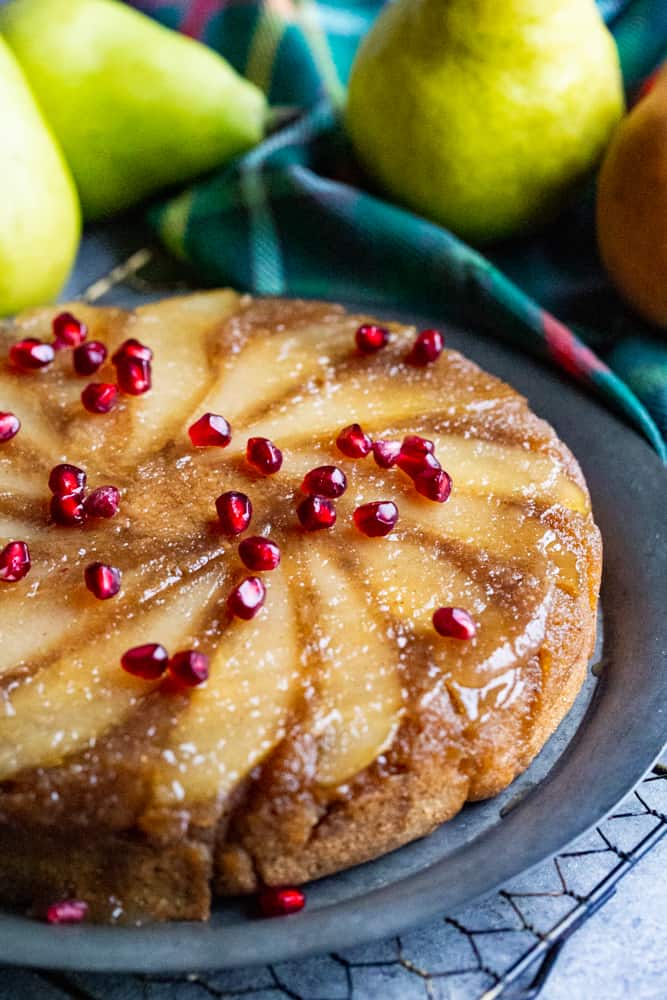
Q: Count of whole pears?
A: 4